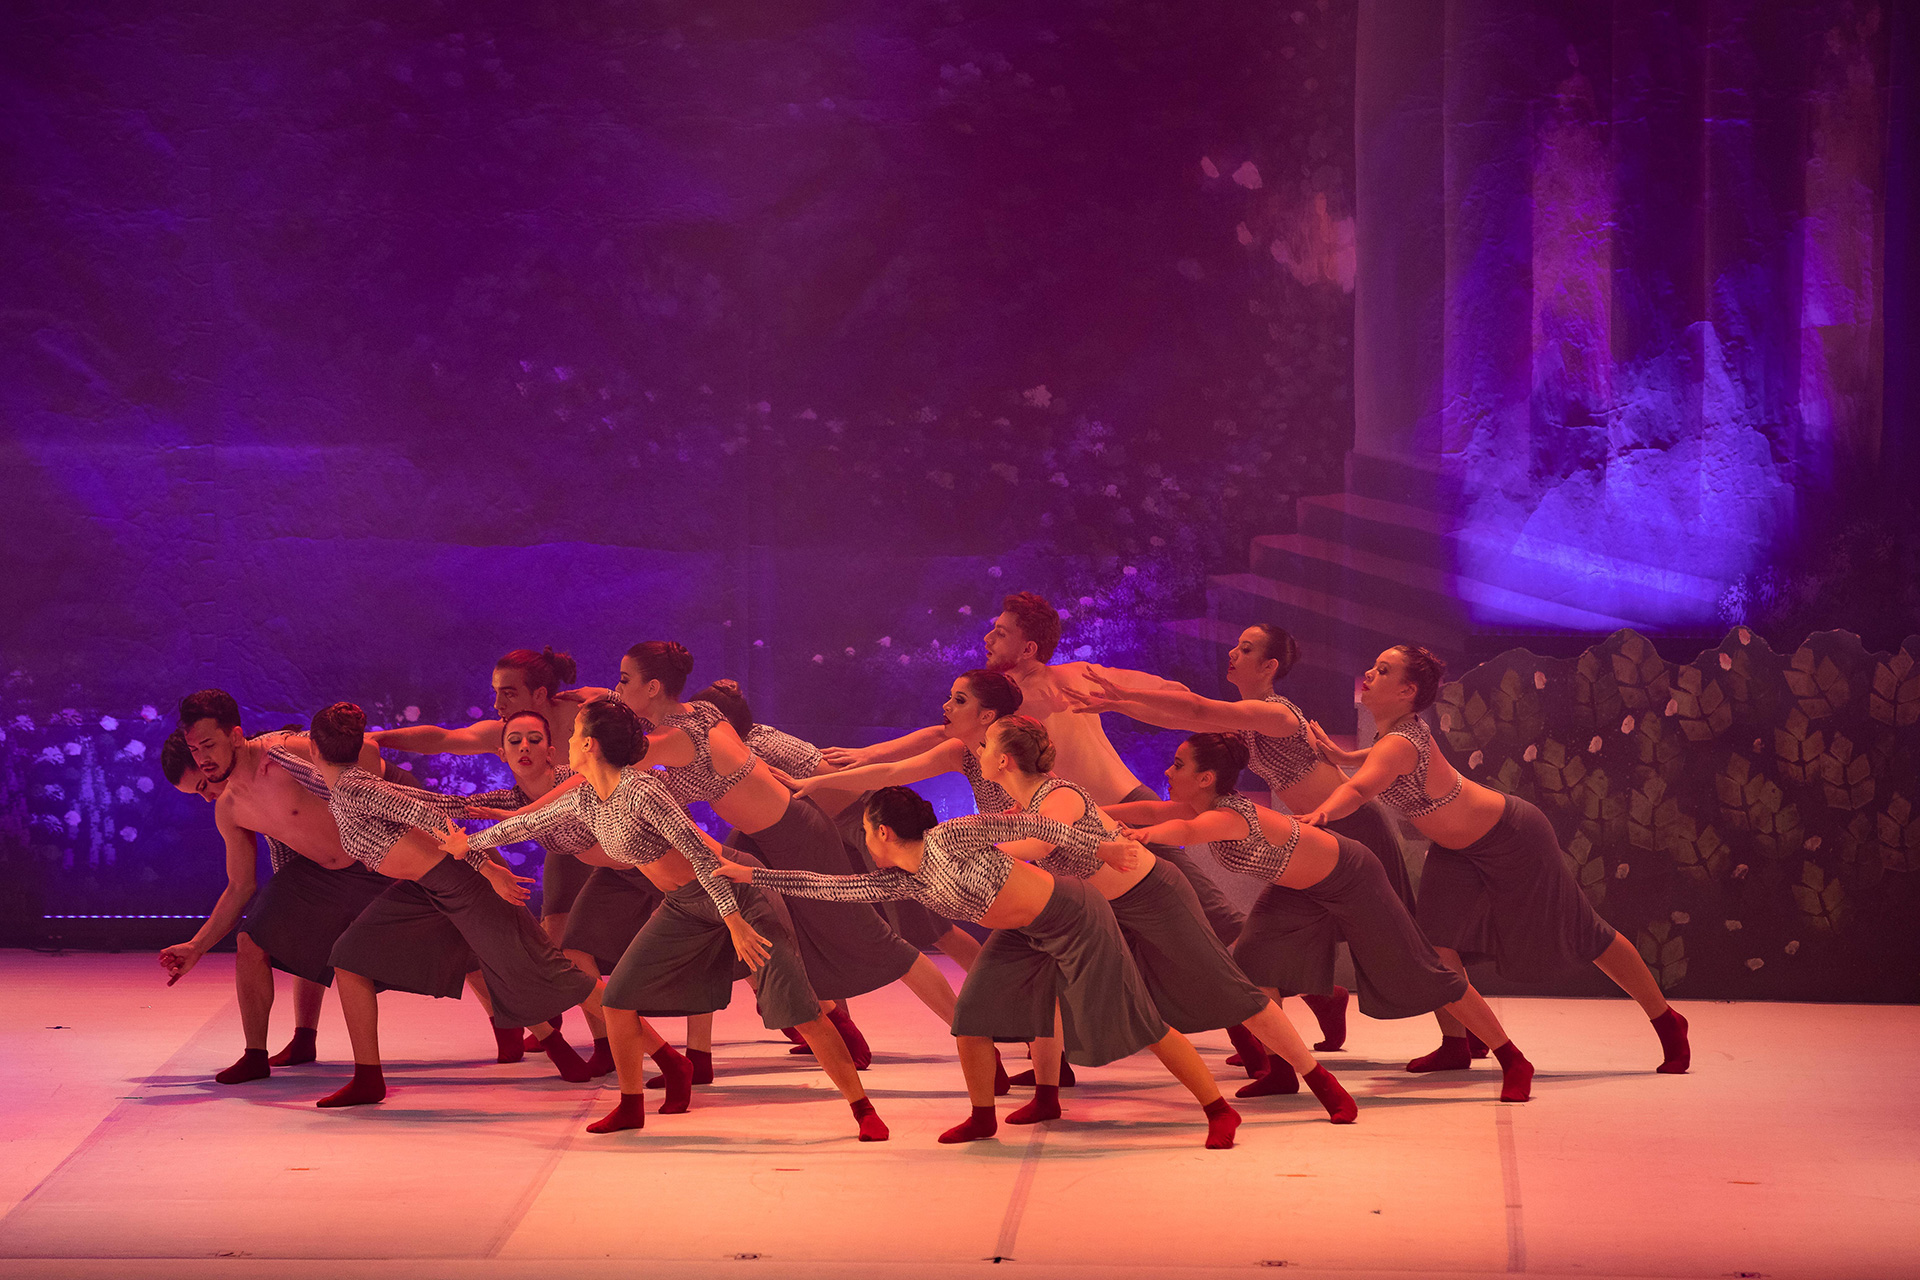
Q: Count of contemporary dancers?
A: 15